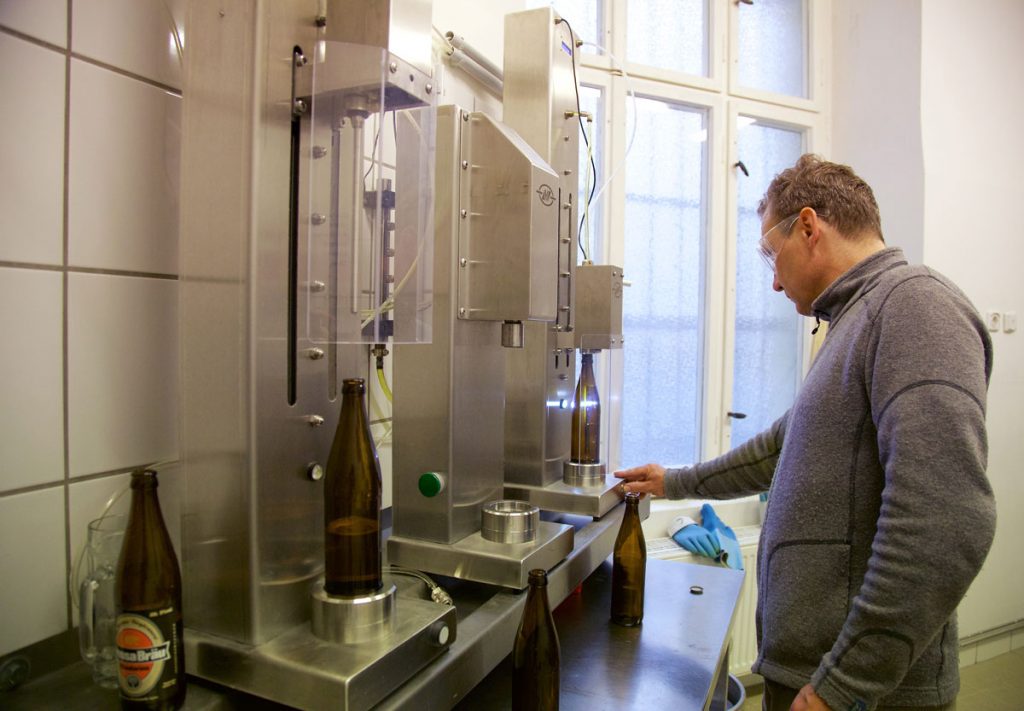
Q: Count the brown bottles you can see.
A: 5